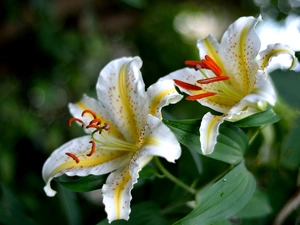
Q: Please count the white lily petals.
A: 12